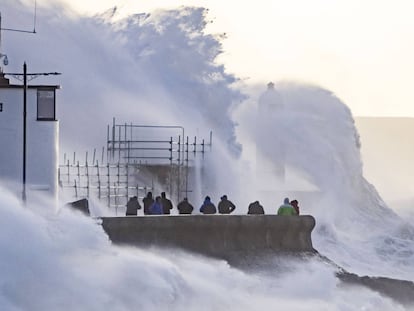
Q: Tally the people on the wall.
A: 10